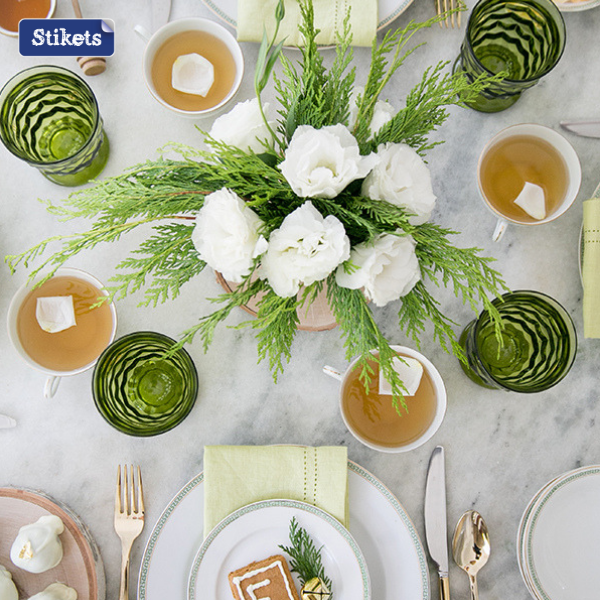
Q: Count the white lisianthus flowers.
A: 7